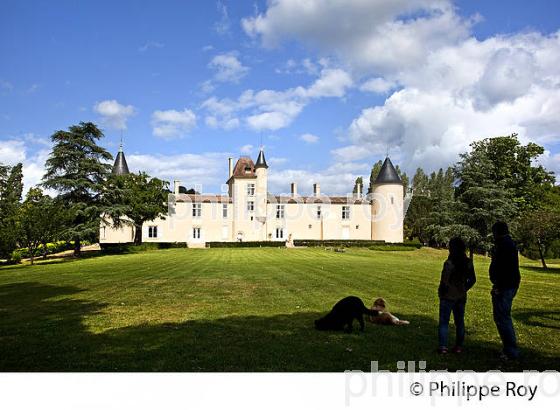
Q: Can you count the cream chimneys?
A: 5